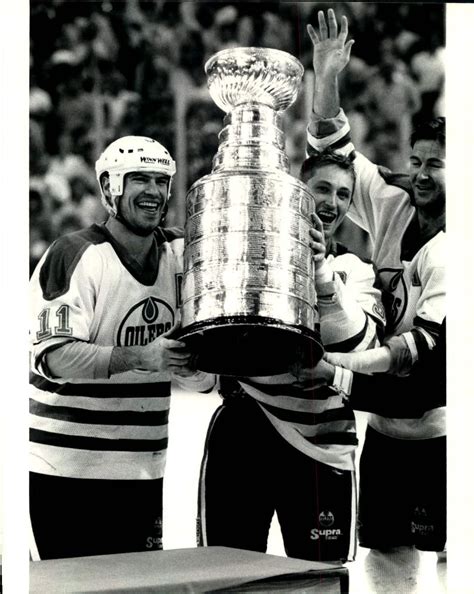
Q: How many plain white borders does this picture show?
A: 2